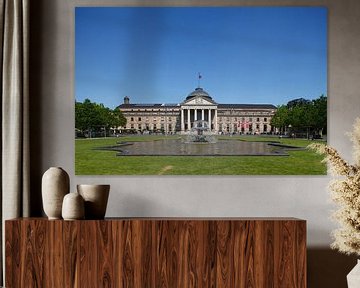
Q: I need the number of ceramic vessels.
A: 3